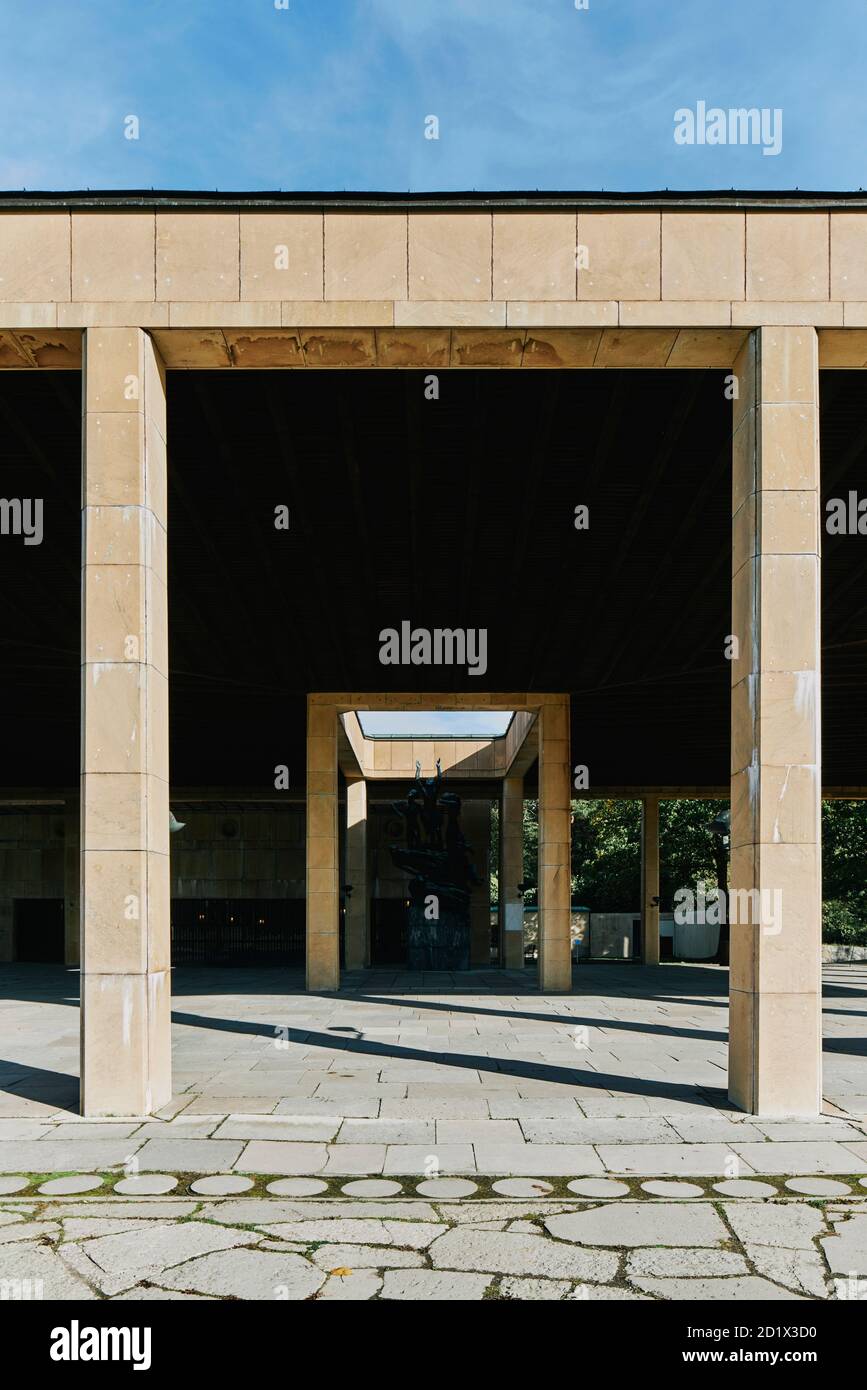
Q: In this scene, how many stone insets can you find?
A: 13